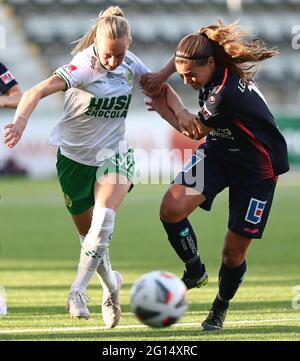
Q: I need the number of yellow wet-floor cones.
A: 0